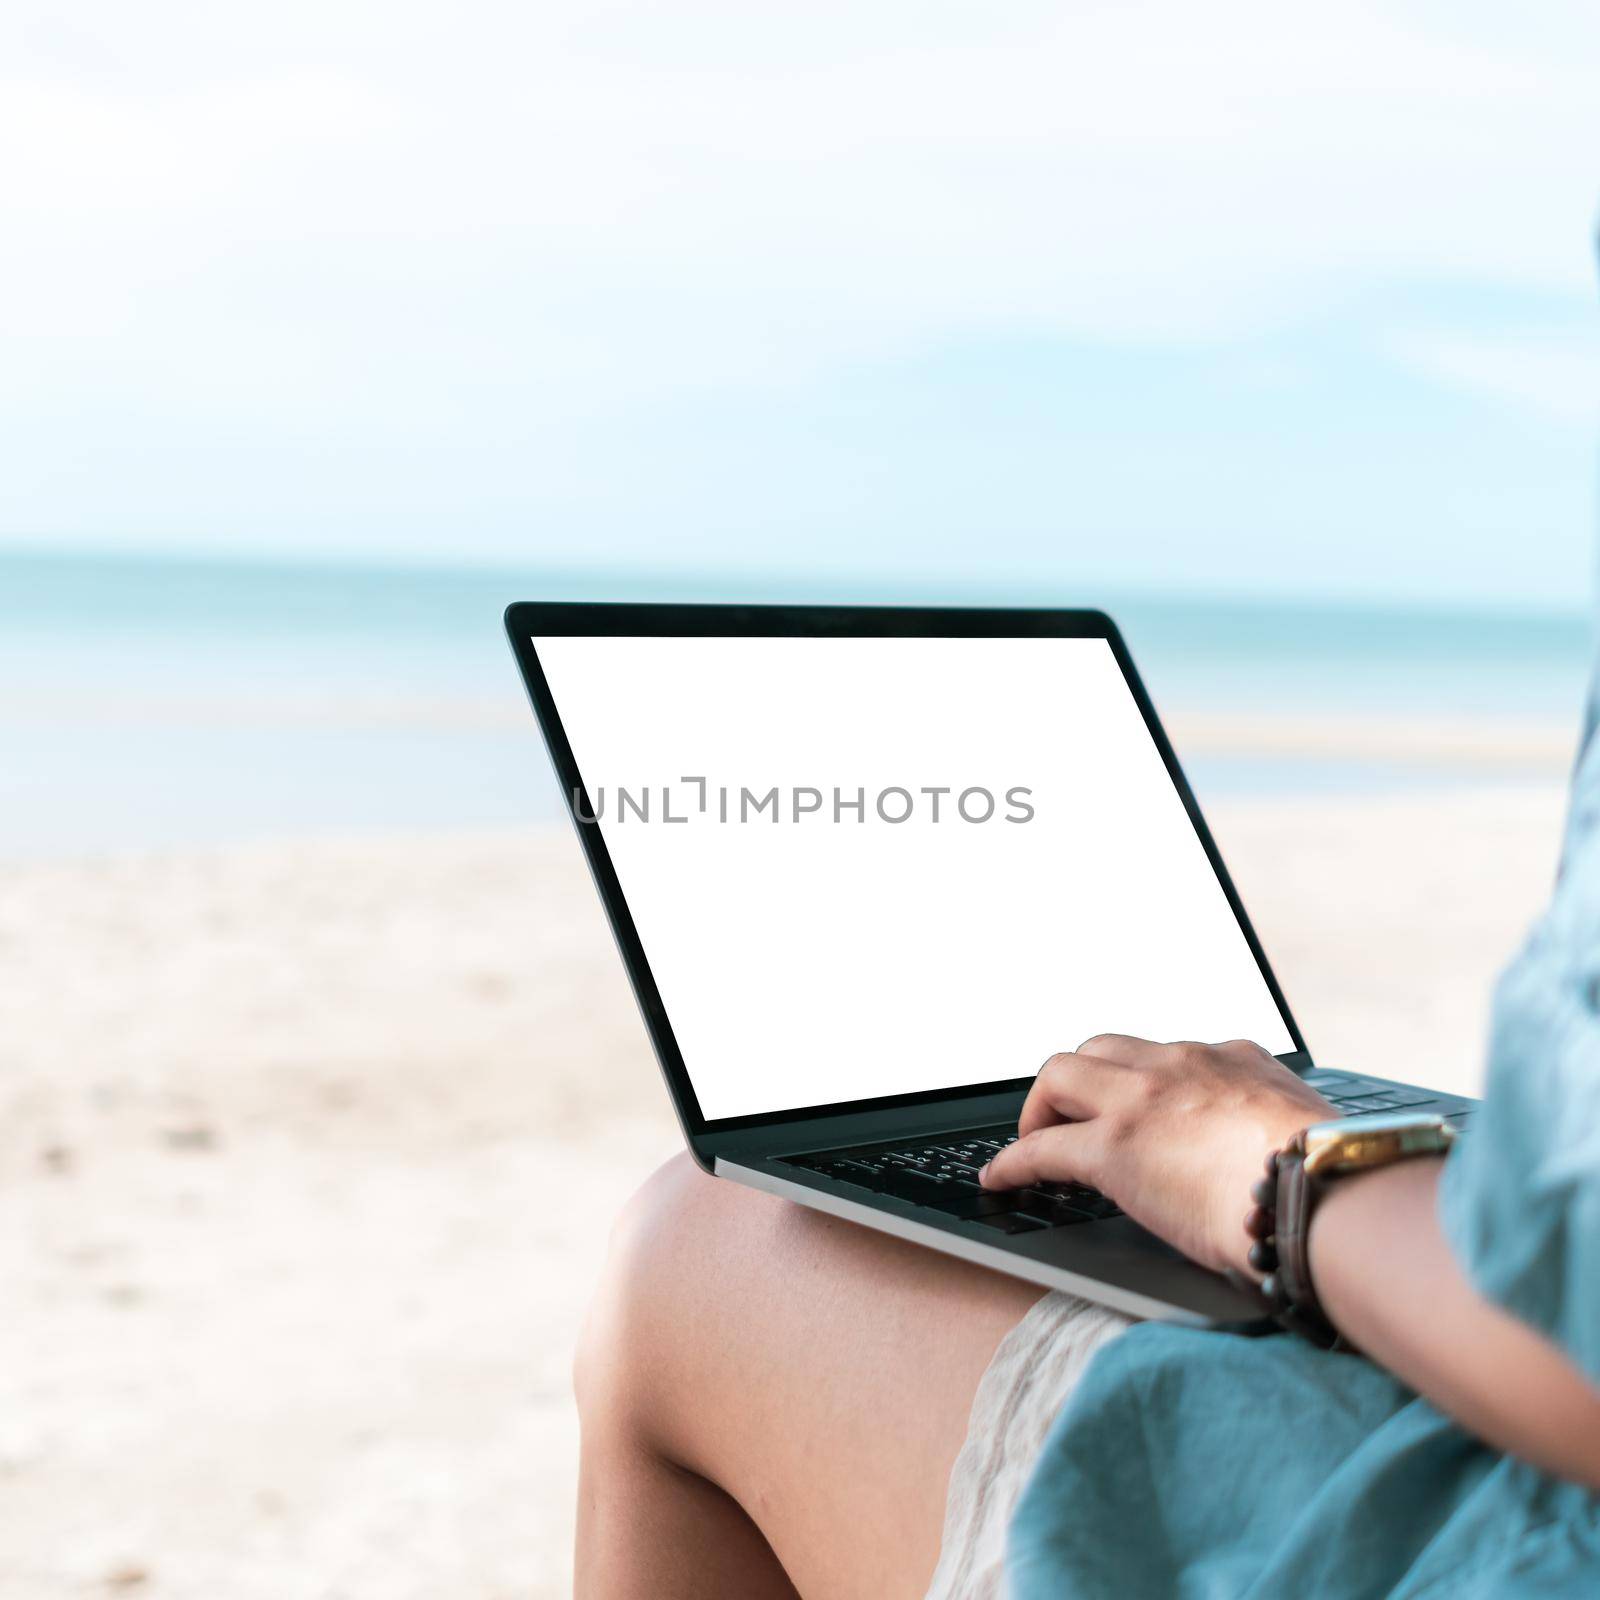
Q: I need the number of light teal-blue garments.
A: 1